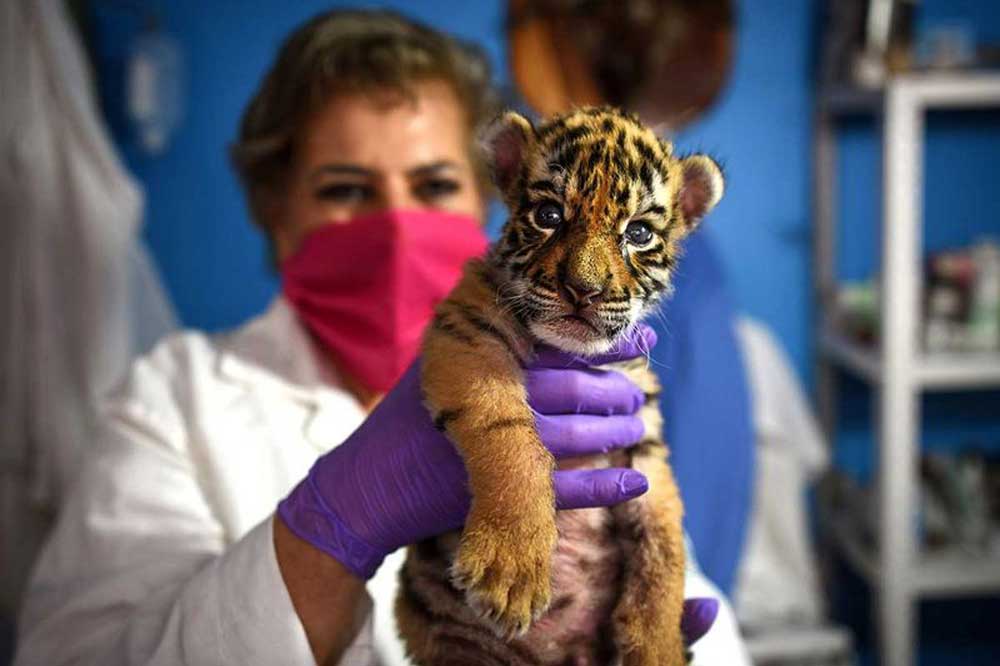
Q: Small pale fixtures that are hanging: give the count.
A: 1